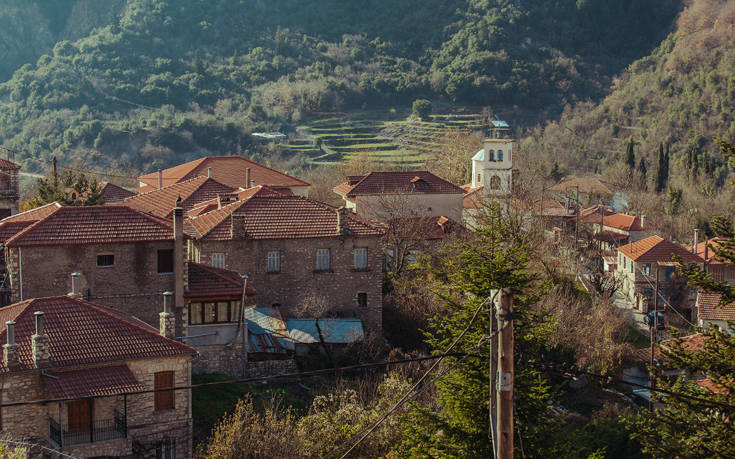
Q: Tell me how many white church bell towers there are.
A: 1